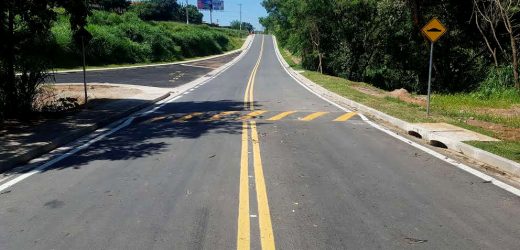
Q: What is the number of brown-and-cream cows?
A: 0